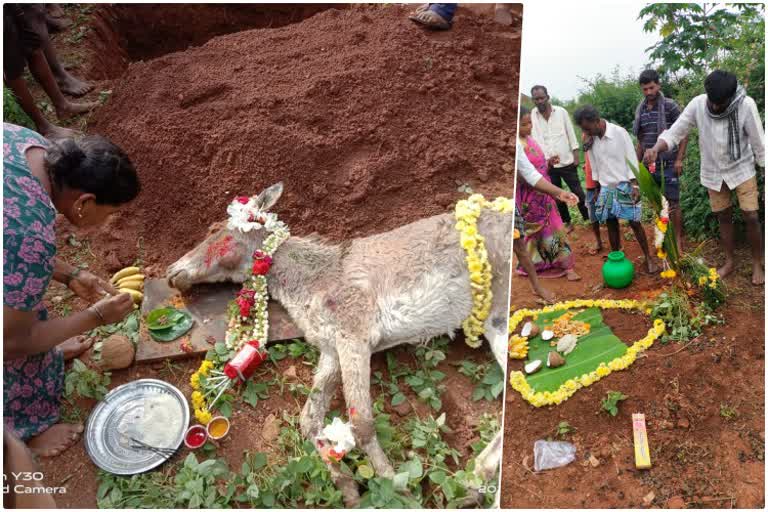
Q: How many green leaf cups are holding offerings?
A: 1